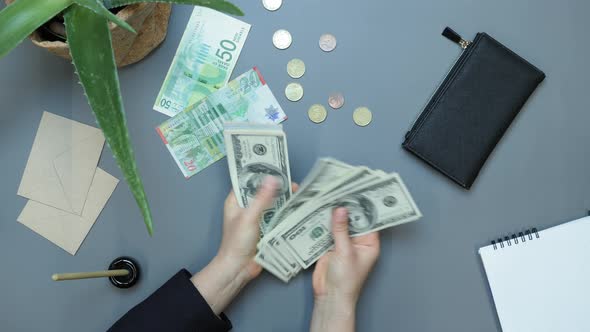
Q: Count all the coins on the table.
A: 8